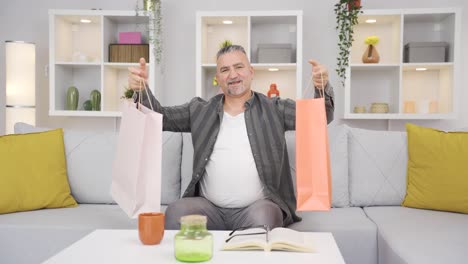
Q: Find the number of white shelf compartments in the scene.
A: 12